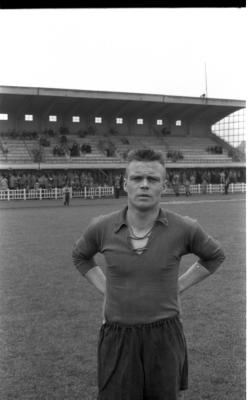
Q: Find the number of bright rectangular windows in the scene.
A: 9